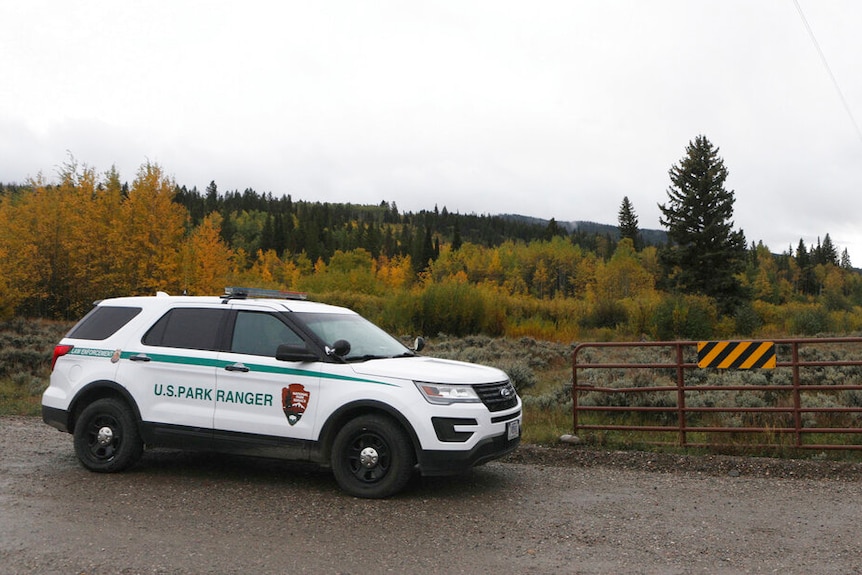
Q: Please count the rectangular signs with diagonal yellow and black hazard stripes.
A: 1